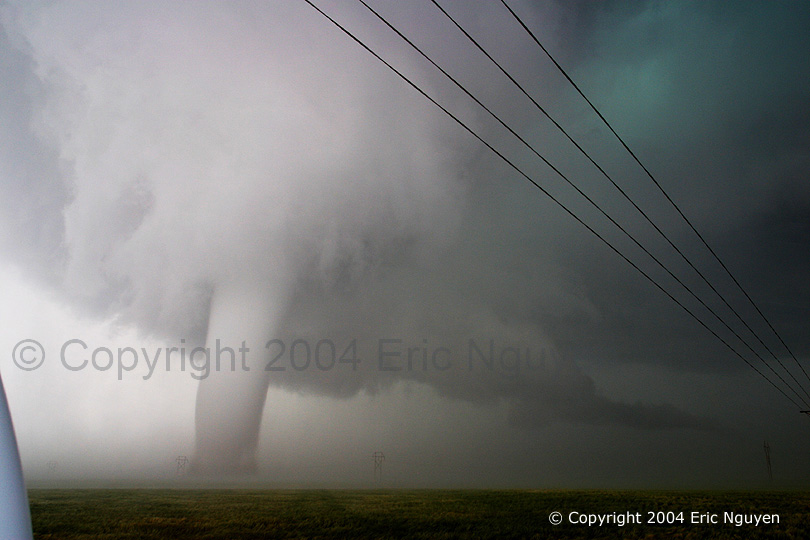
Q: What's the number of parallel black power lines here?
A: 4